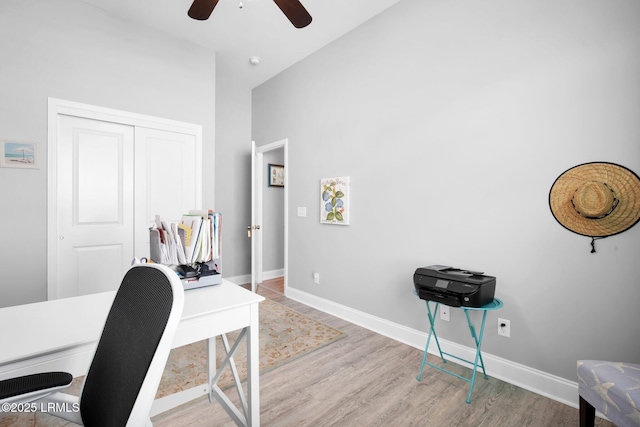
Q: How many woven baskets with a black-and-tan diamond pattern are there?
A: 0